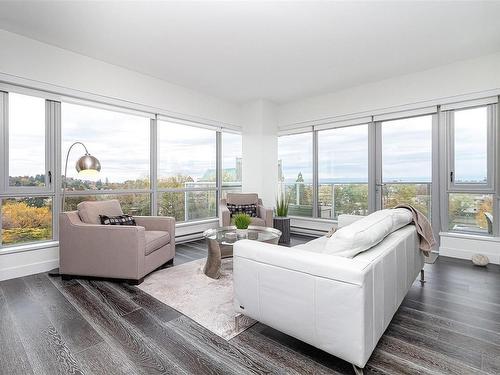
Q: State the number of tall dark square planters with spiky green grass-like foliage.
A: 1